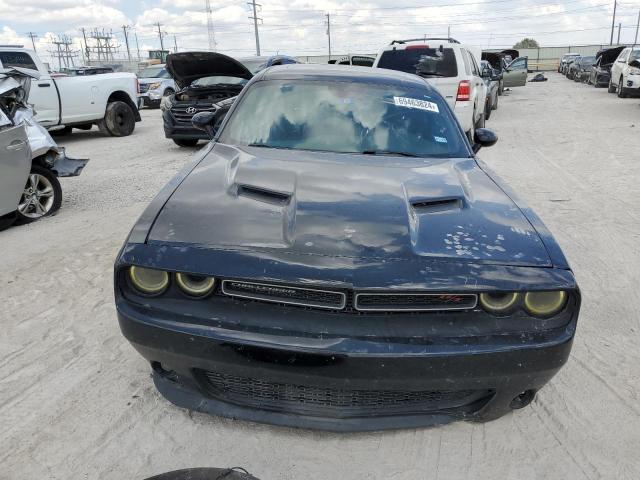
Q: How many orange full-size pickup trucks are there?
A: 0